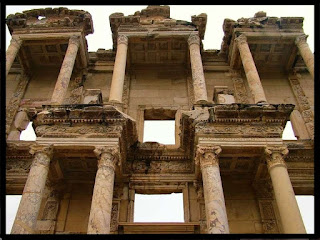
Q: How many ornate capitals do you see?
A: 10